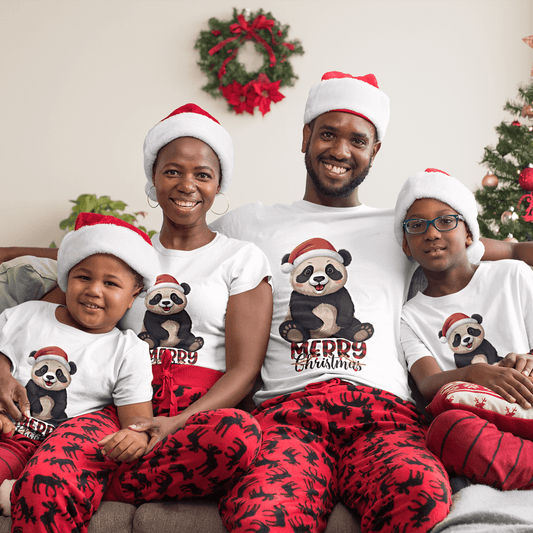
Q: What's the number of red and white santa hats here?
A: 8